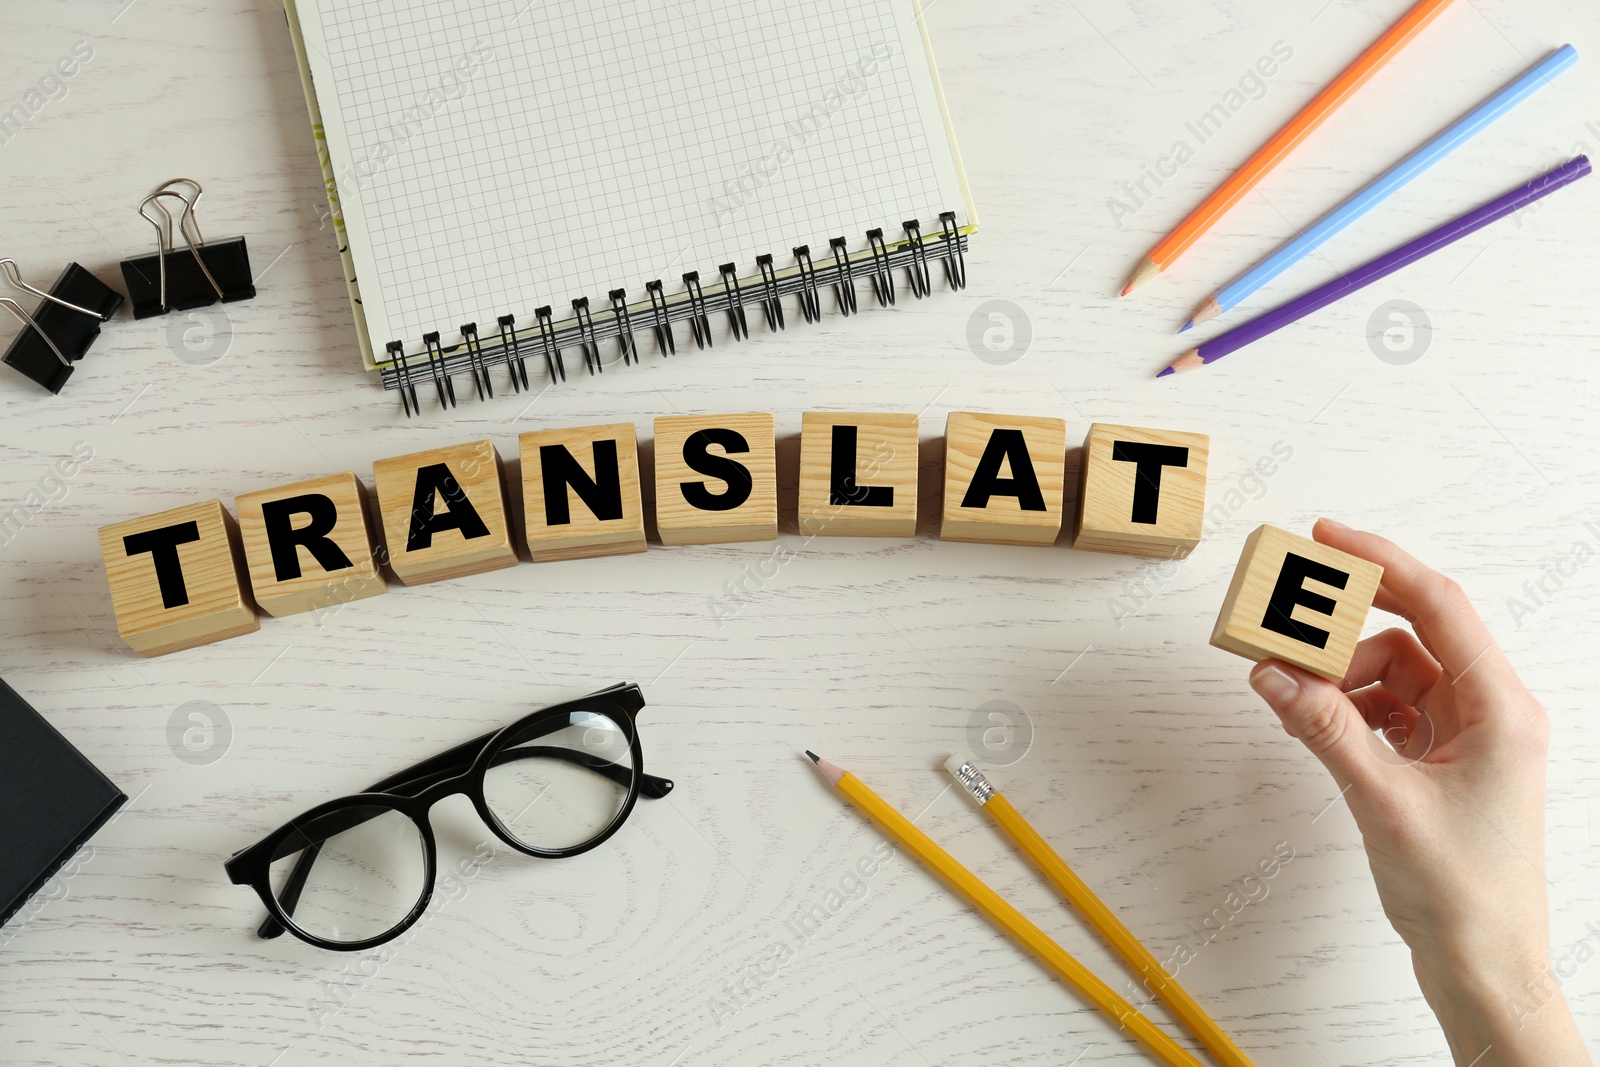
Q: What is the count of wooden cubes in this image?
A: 9